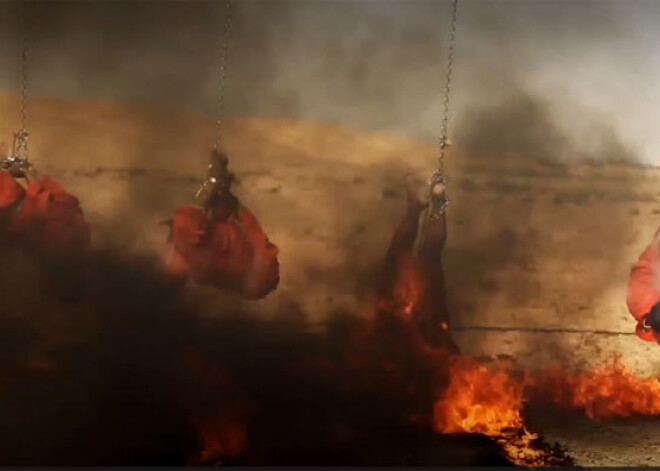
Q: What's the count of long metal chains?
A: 3